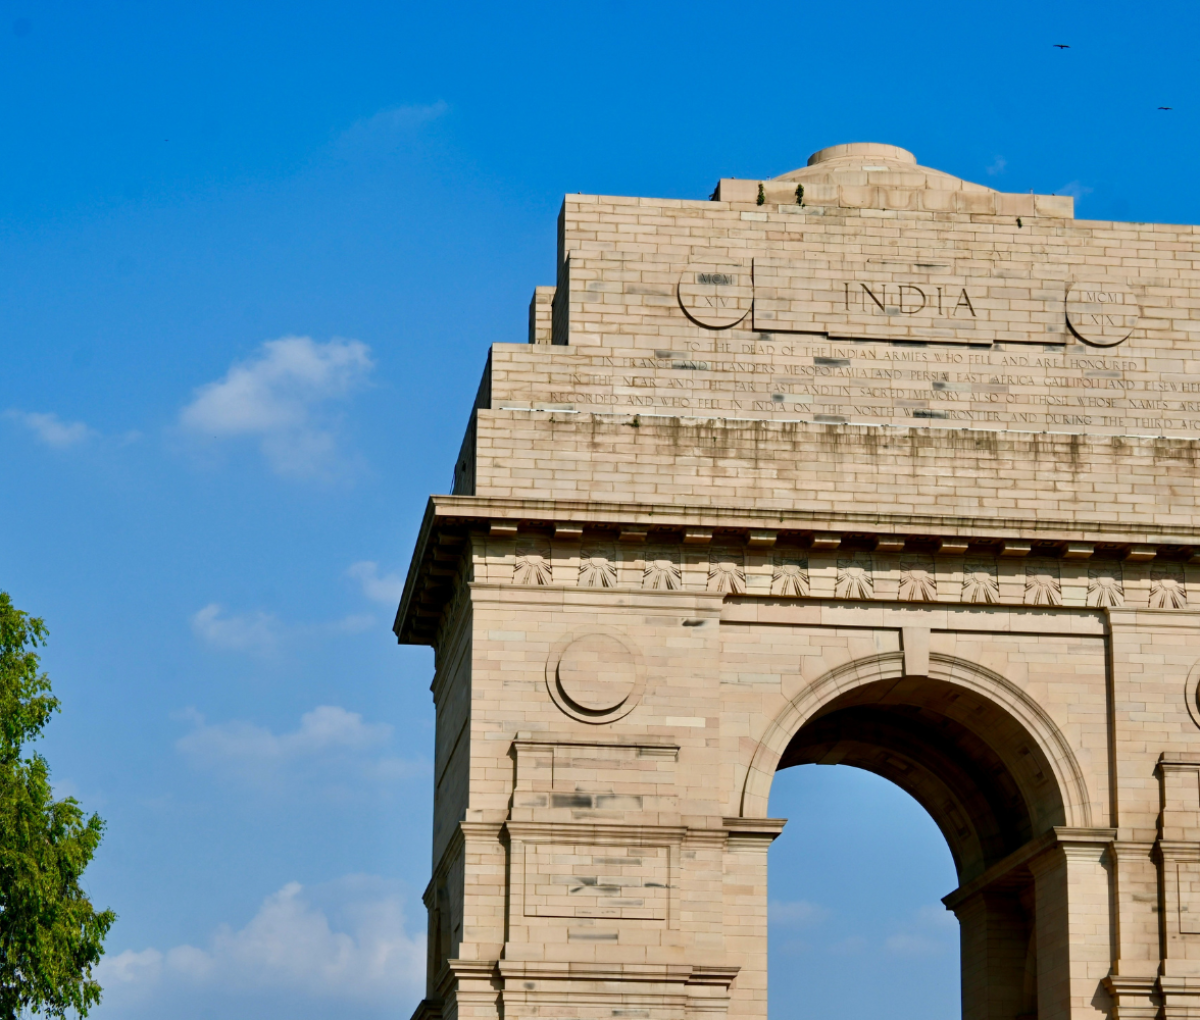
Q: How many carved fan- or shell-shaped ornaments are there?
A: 11